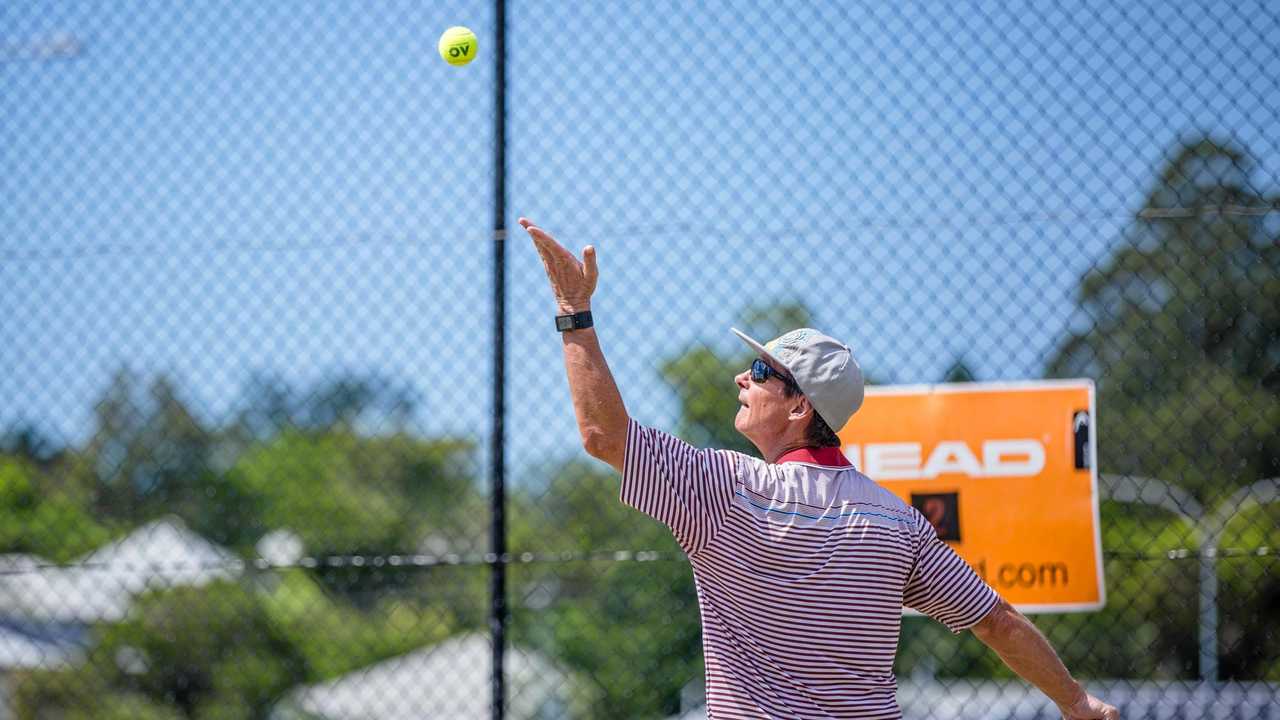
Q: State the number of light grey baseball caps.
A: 1